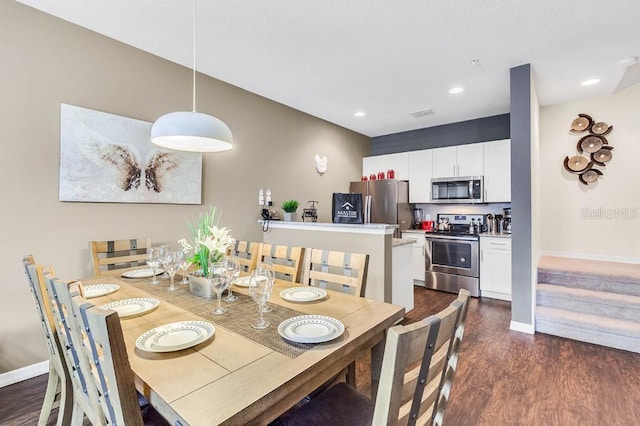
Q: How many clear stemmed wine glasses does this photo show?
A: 8